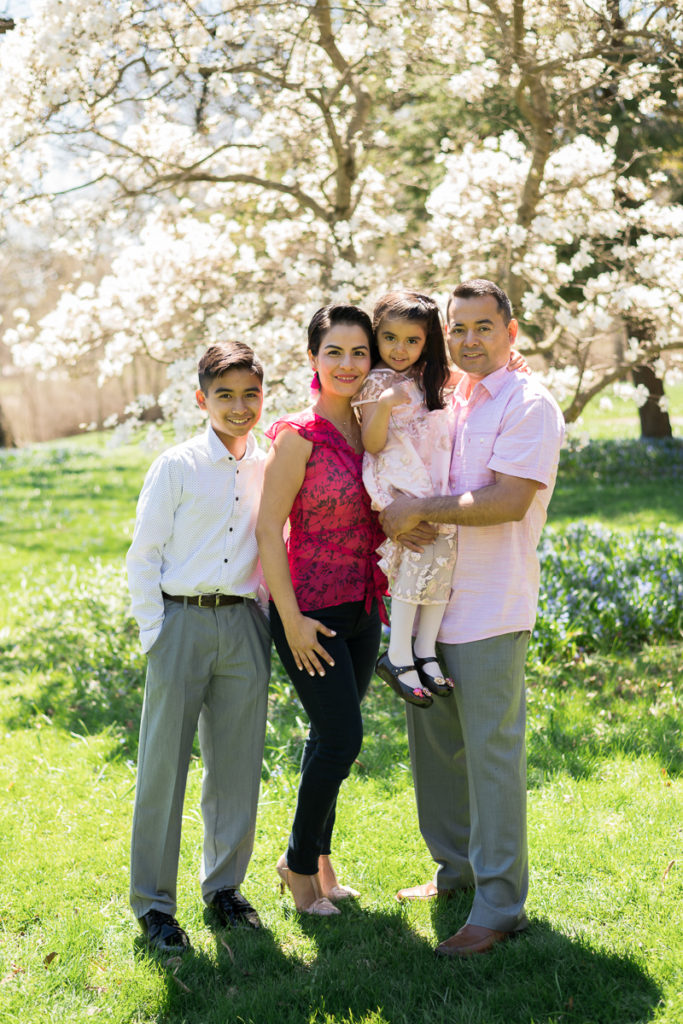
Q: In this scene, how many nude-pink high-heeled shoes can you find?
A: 2